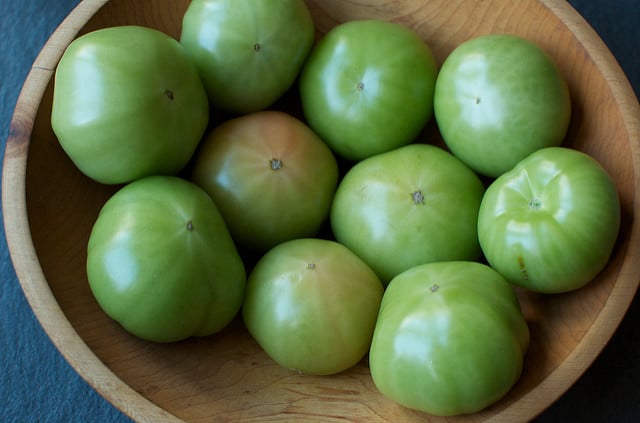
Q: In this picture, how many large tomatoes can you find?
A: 10